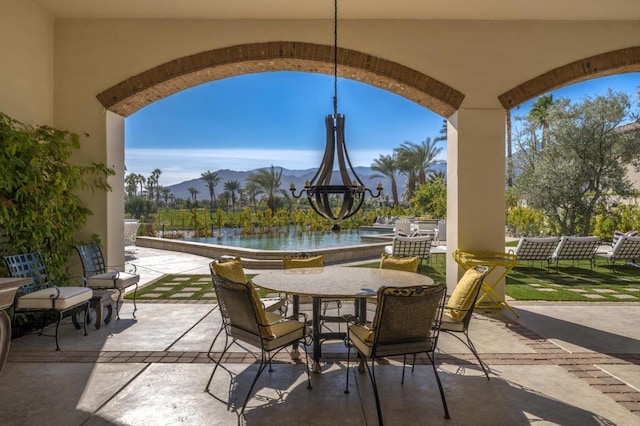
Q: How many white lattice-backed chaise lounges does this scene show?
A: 4